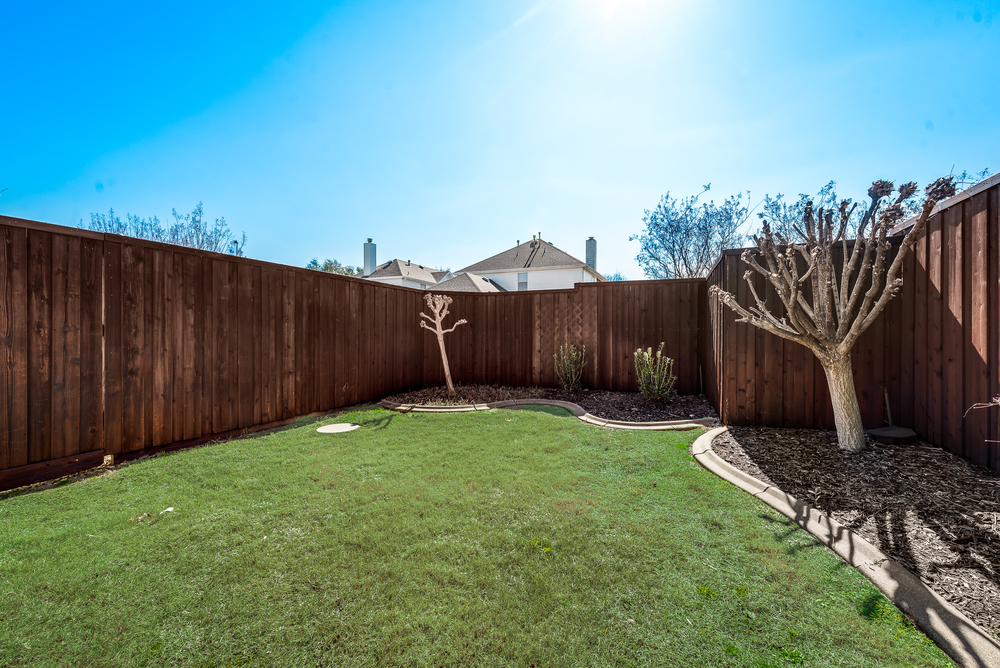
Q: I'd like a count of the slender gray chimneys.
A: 2